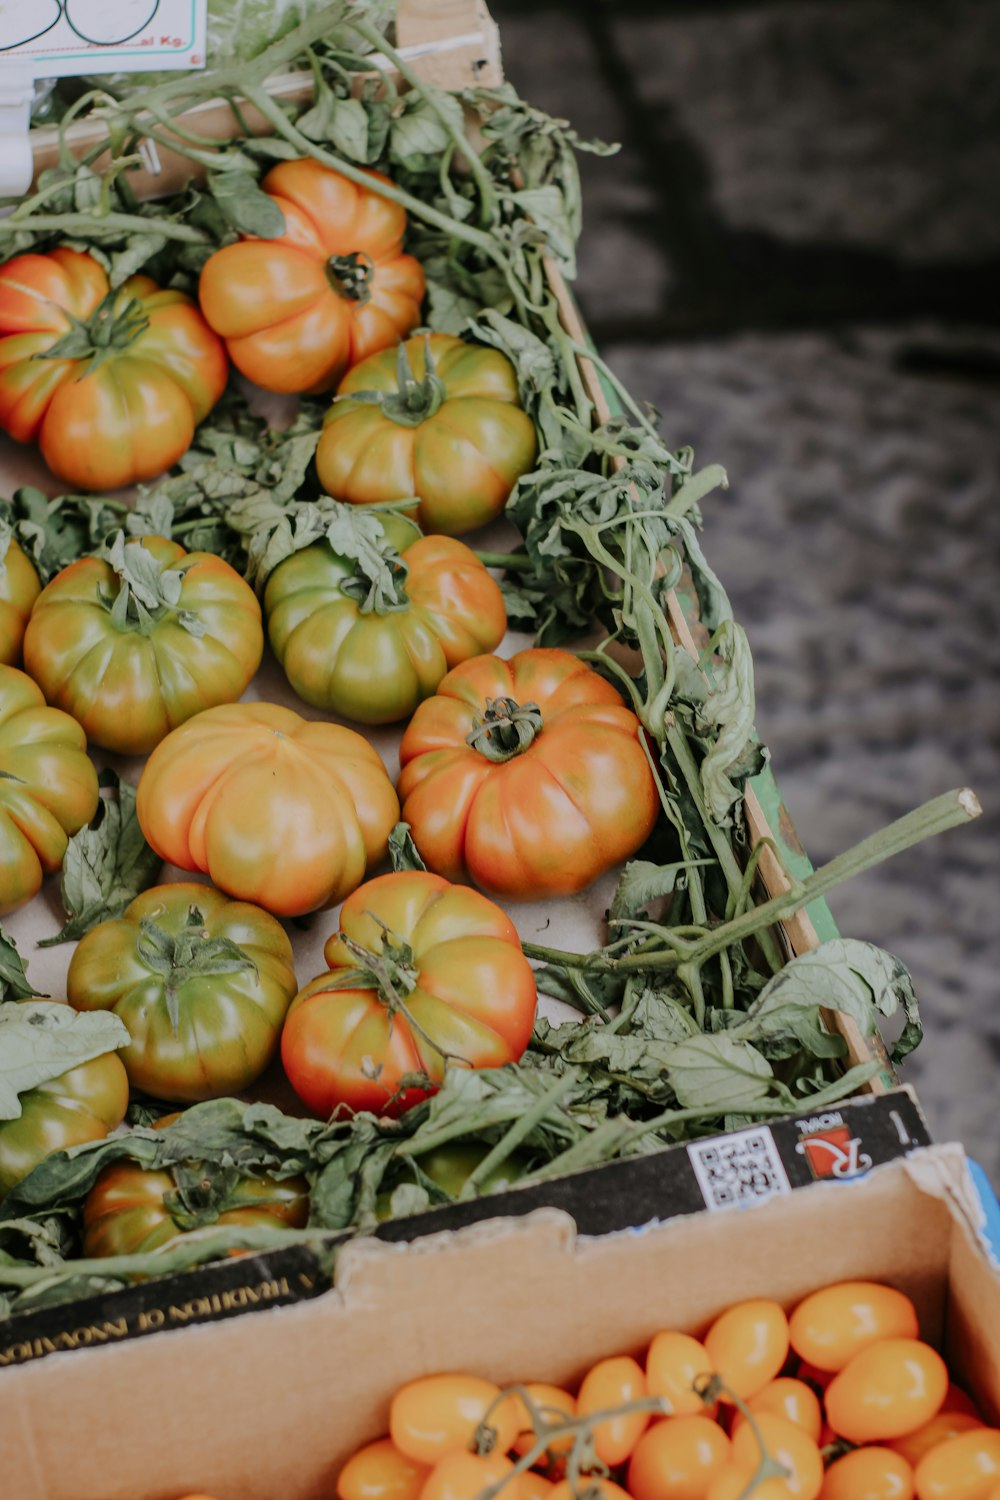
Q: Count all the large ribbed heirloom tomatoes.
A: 14